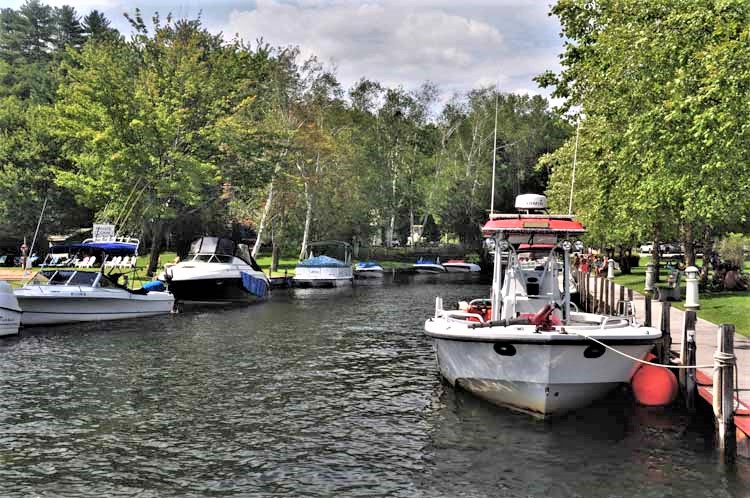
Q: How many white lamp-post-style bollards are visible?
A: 3